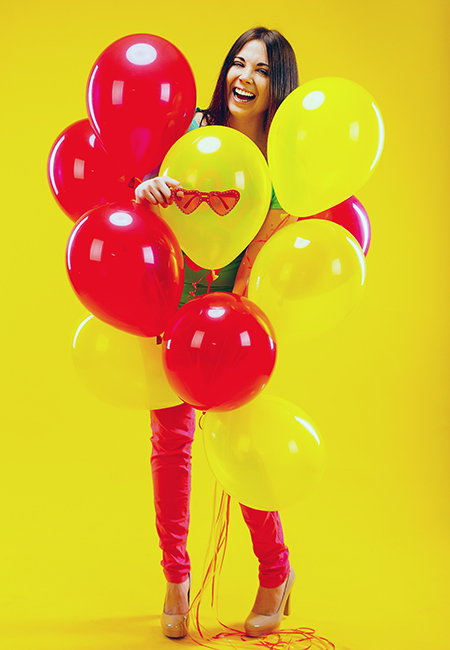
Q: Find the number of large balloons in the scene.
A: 10